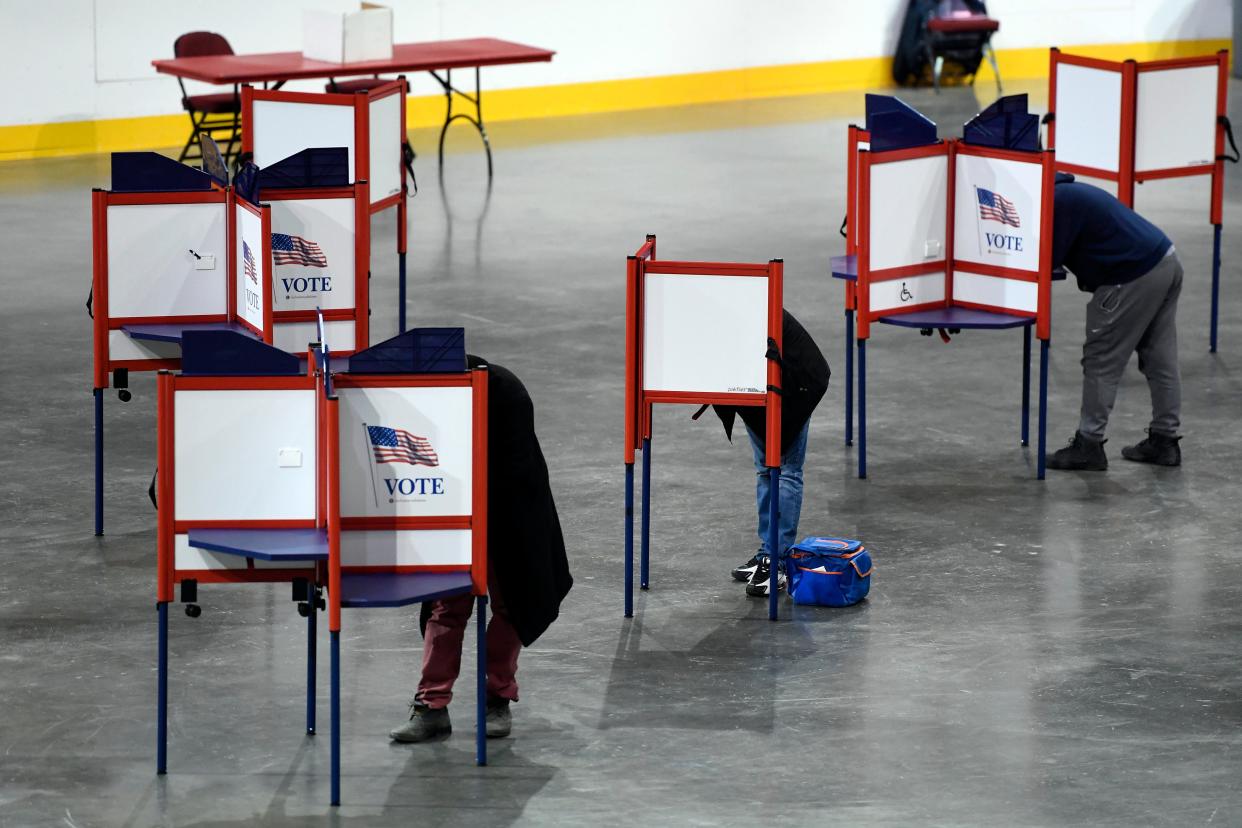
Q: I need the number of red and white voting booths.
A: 6